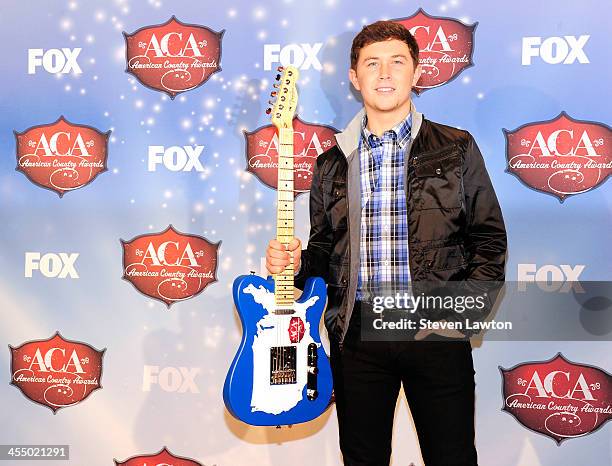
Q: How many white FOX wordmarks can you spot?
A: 7